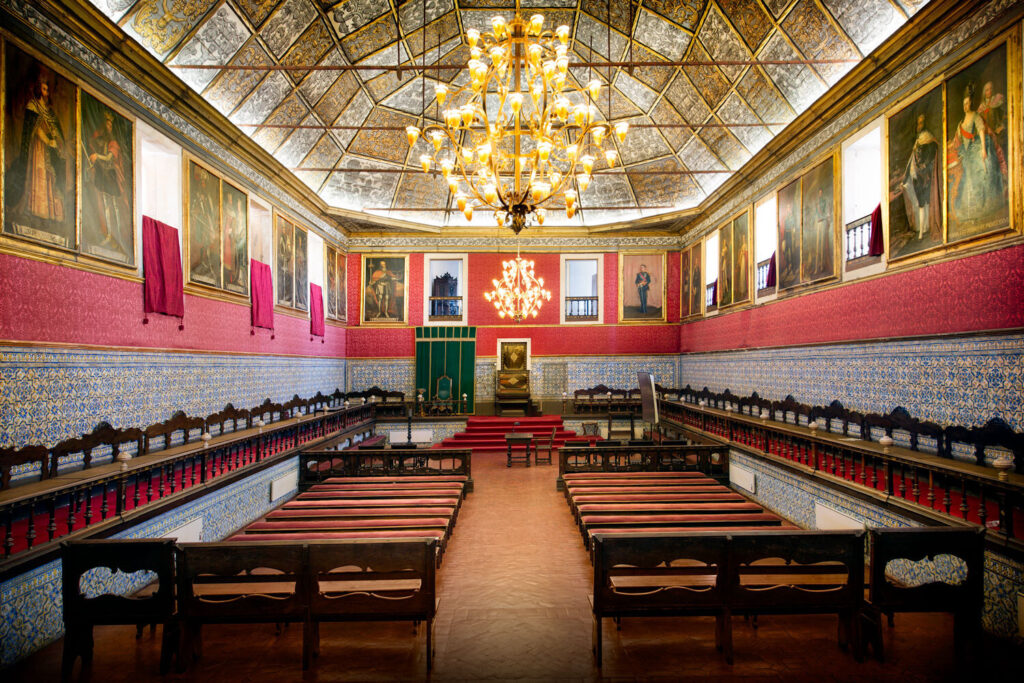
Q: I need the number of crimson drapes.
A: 6